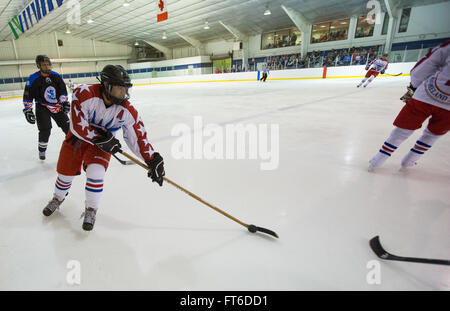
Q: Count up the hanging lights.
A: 7